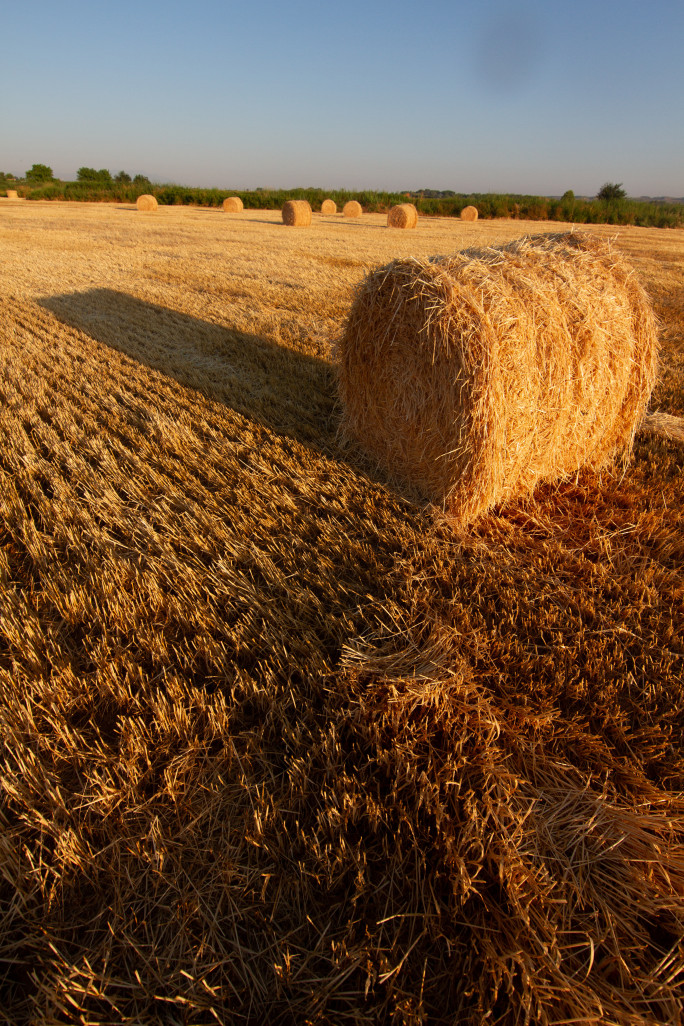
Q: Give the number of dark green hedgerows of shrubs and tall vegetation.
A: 1